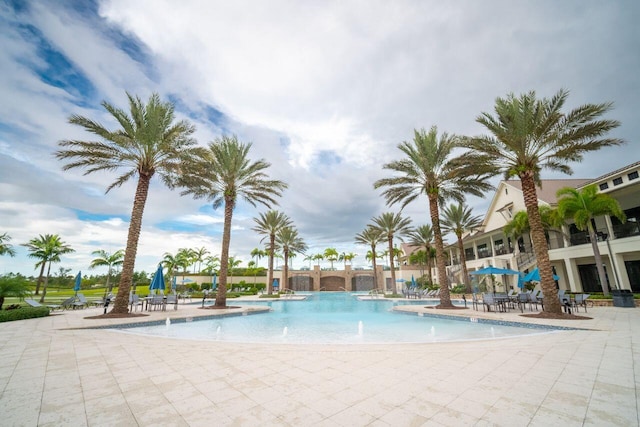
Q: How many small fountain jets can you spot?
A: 6